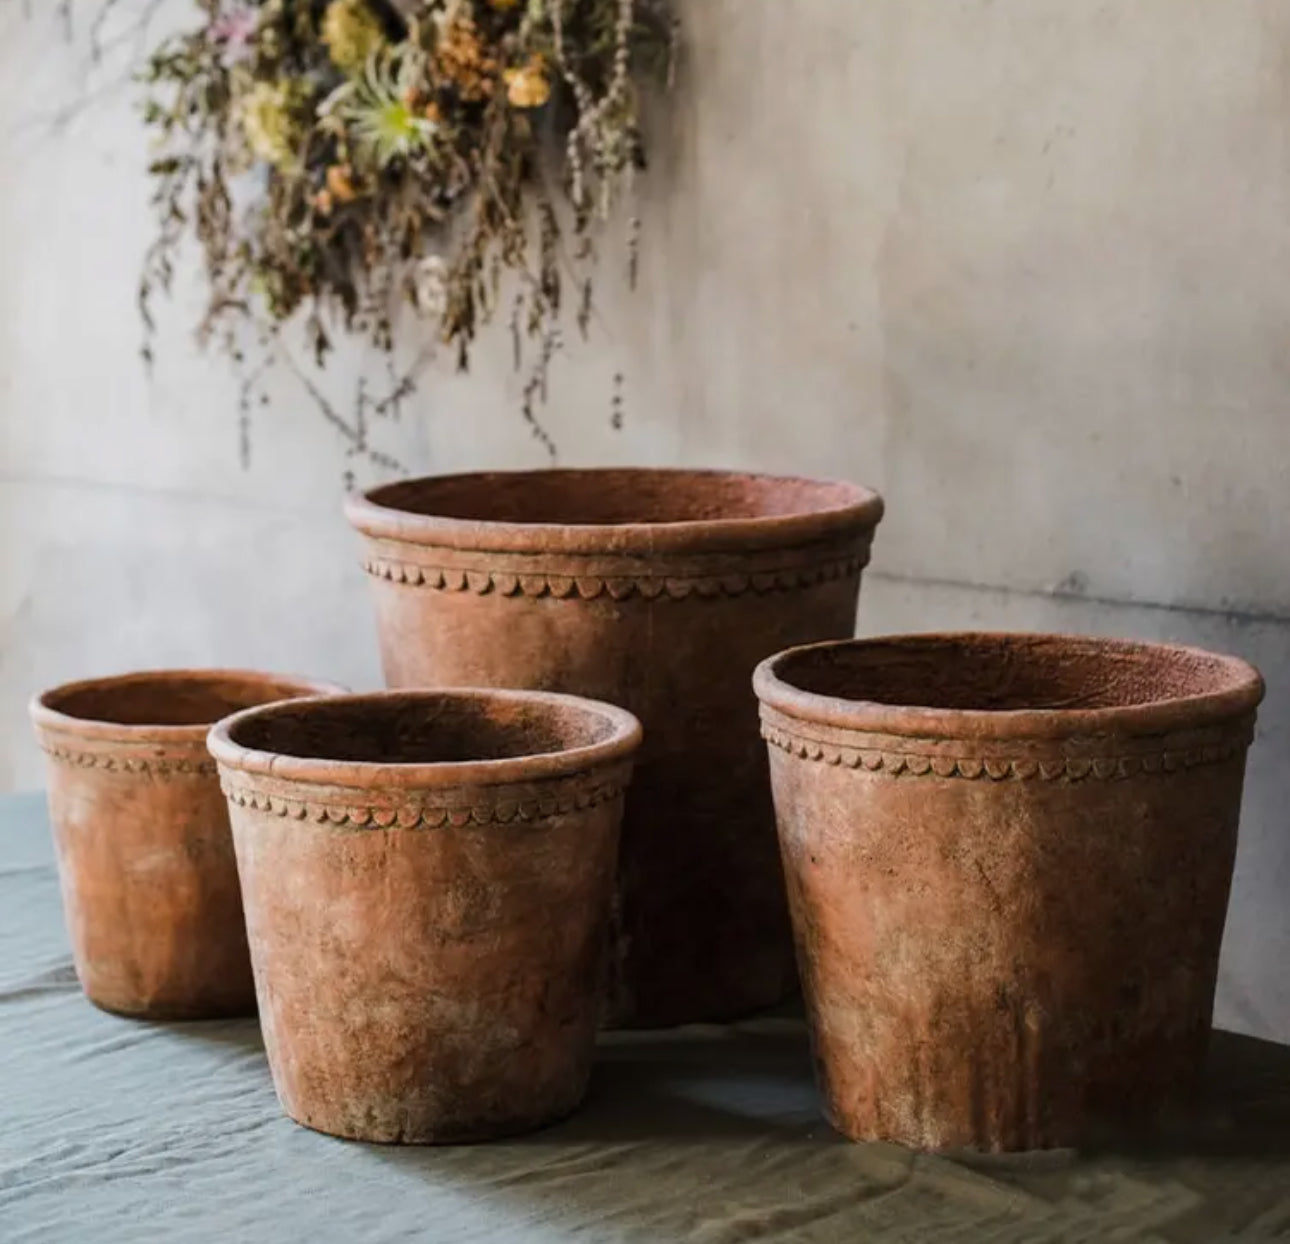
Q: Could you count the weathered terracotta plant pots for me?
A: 4